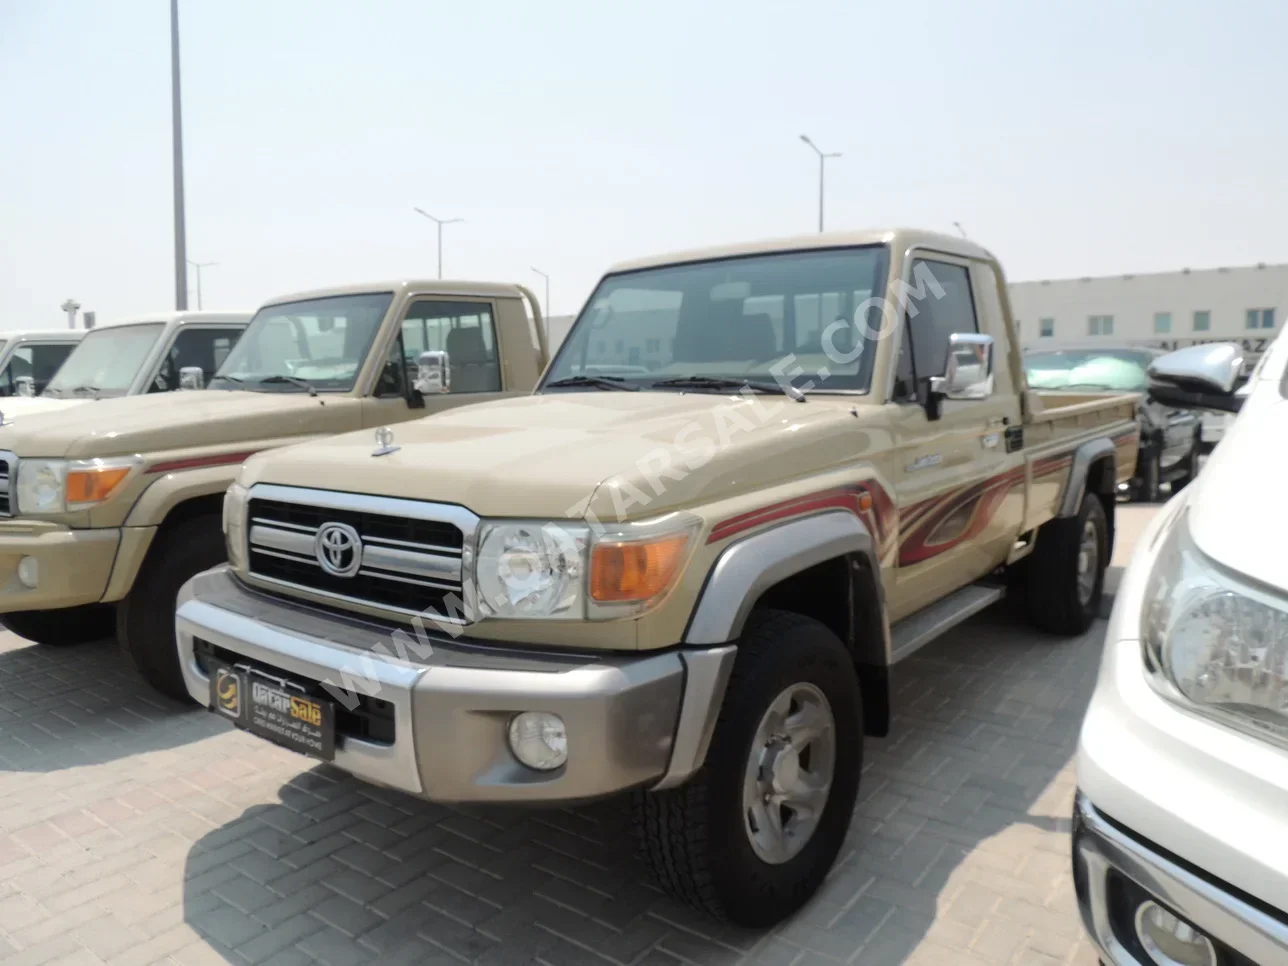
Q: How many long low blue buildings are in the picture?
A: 0